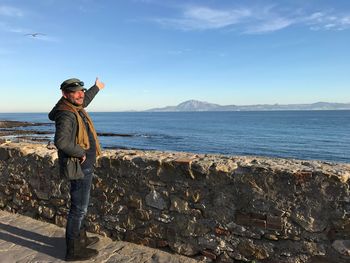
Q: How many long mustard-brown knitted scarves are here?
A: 1